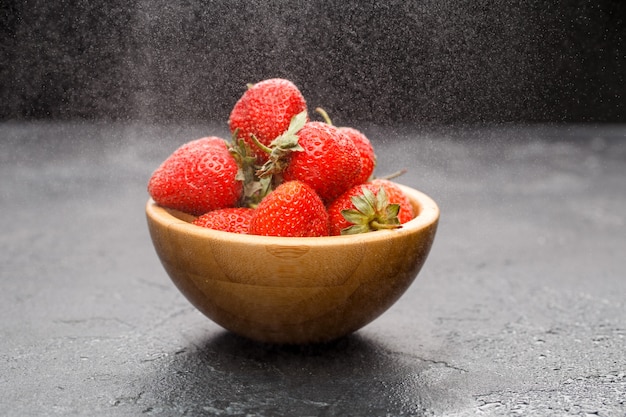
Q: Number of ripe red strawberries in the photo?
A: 7